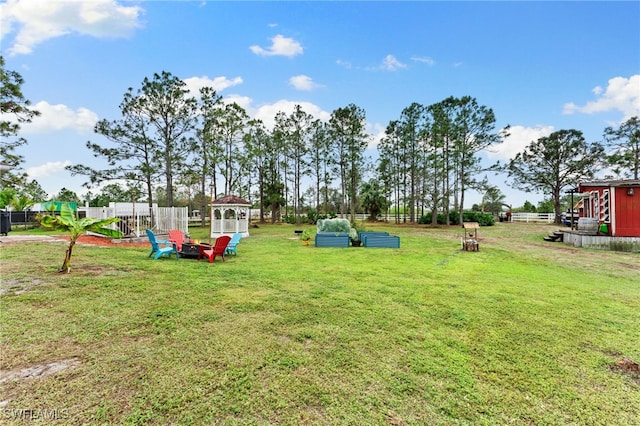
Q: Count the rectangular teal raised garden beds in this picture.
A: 3